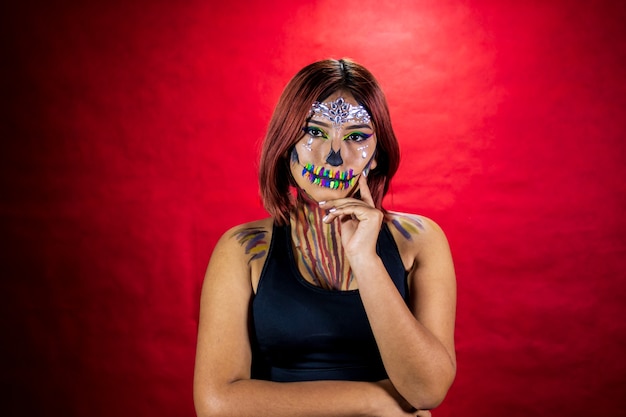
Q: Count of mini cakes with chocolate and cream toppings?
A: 0